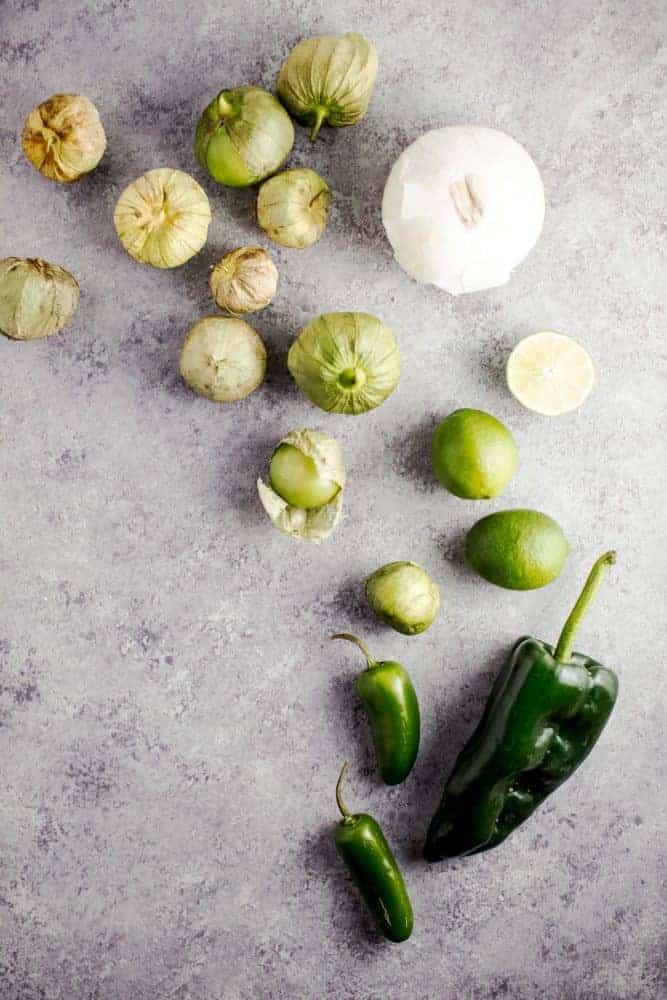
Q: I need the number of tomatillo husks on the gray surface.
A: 11